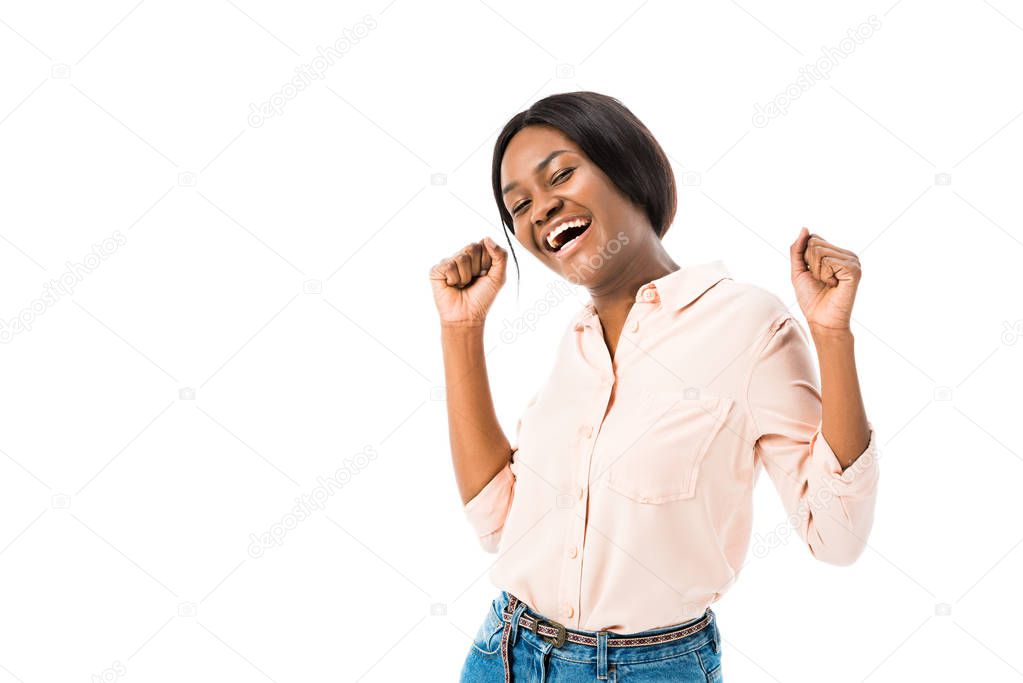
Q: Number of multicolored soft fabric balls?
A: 0